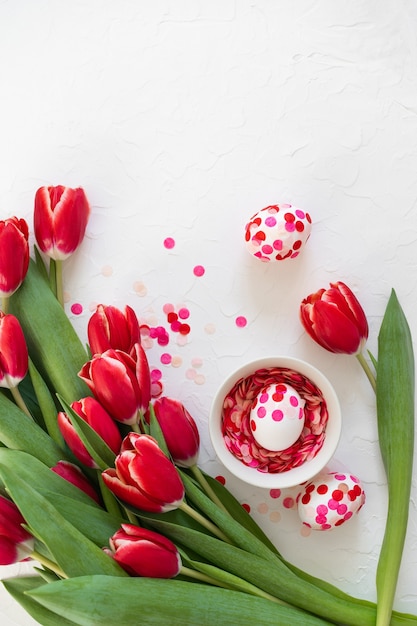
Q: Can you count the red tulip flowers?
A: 12